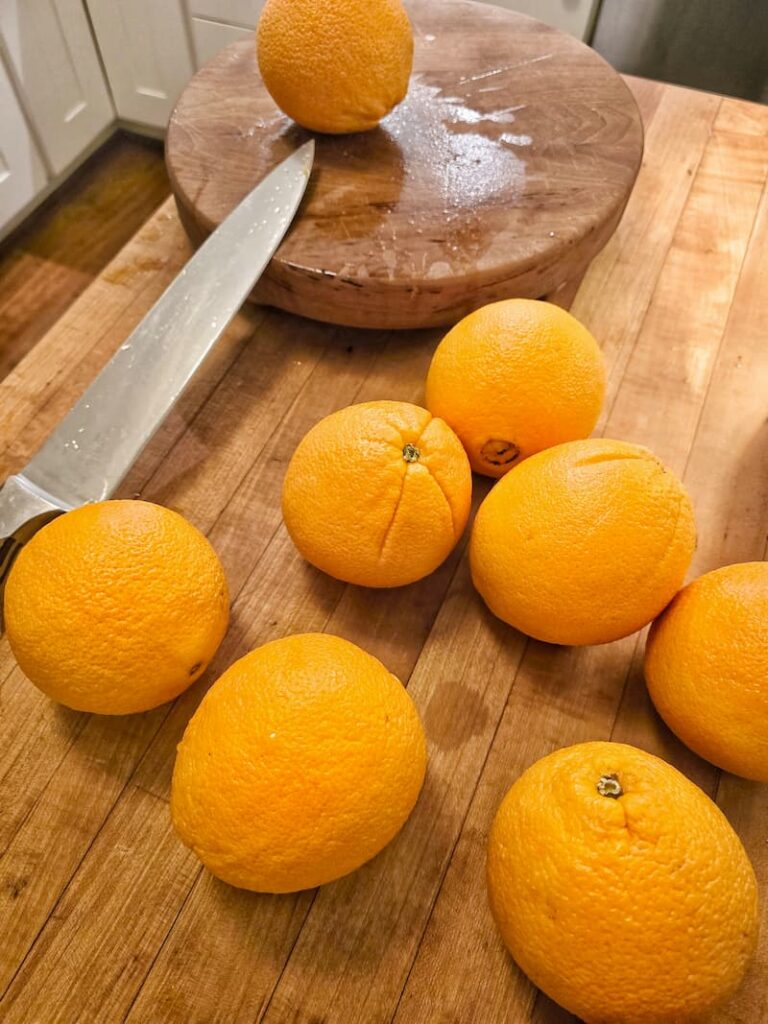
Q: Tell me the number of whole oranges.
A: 8